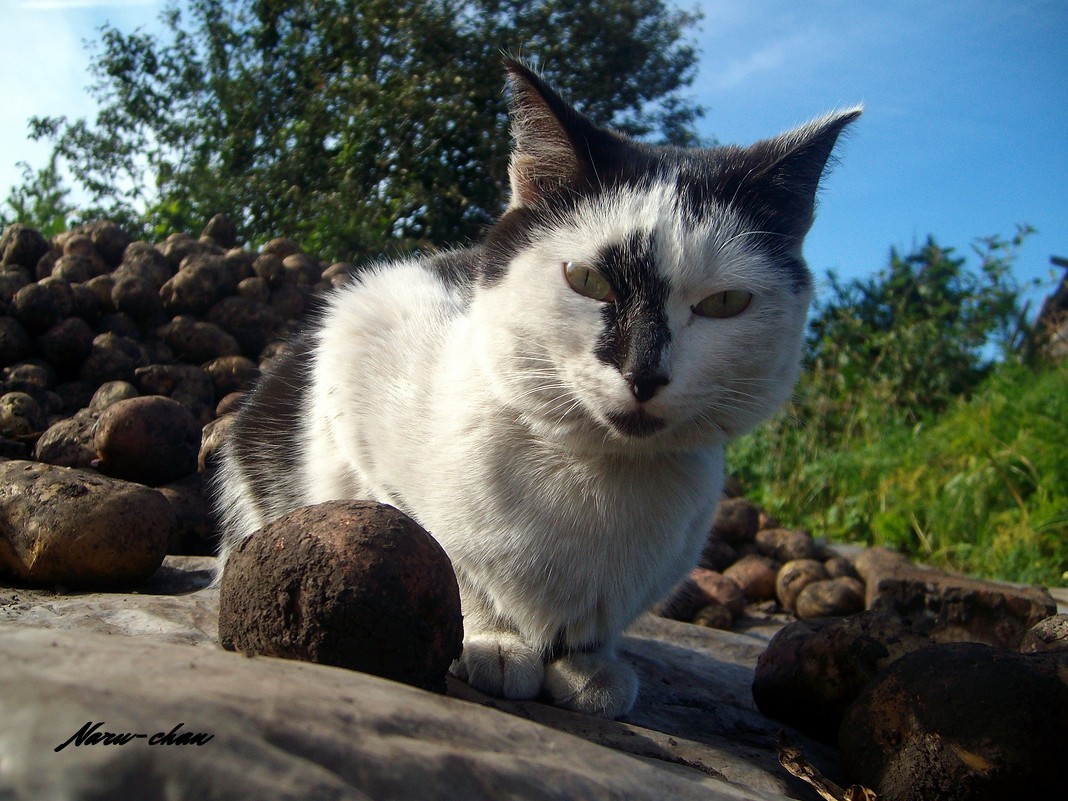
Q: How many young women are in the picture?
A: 0